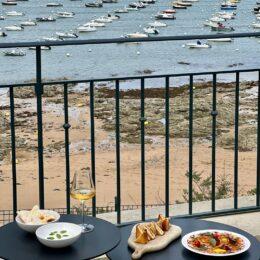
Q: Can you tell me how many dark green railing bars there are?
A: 11